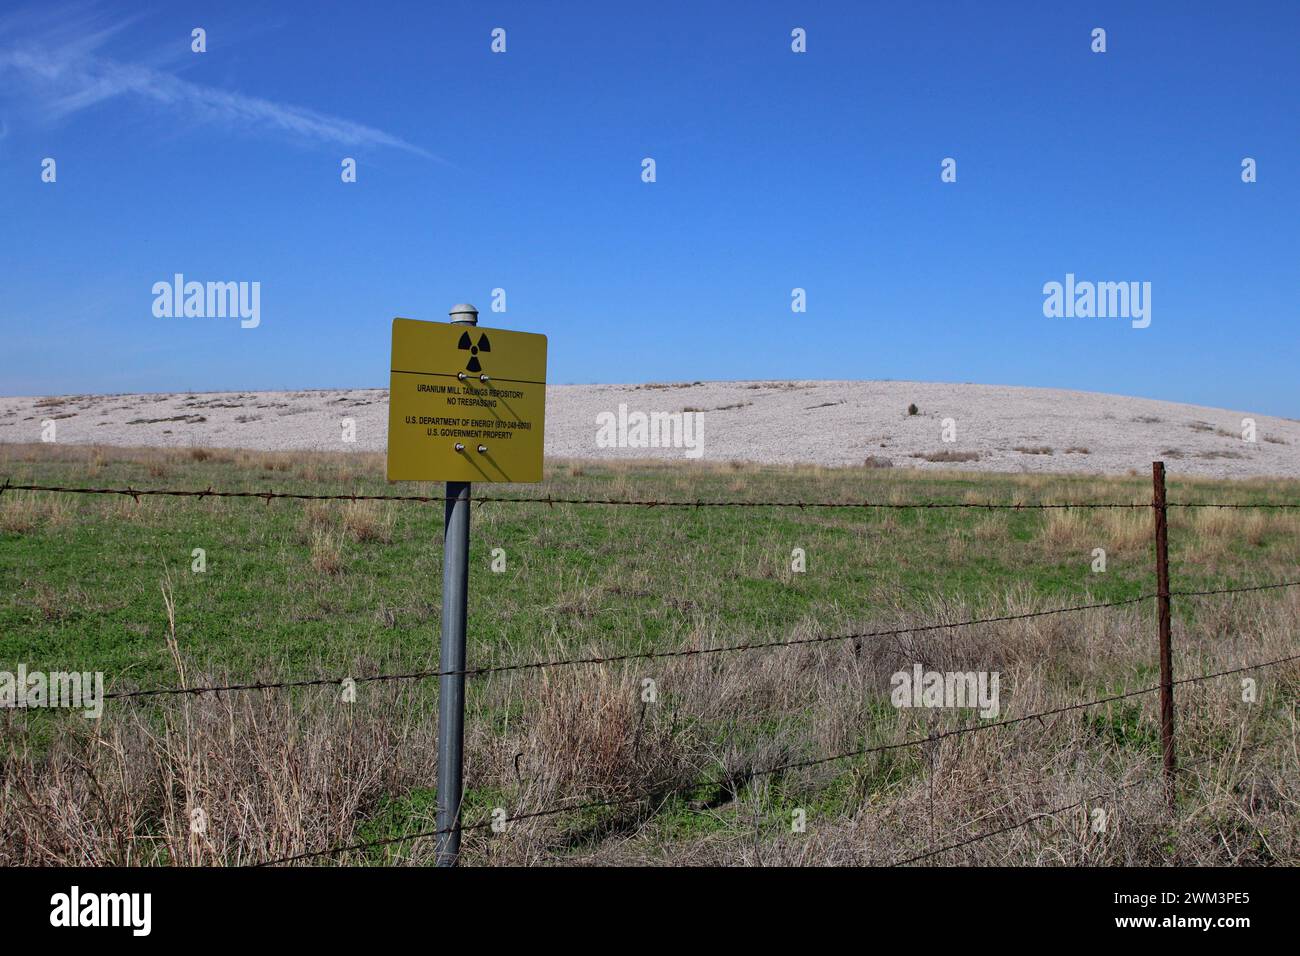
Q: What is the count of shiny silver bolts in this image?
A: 4